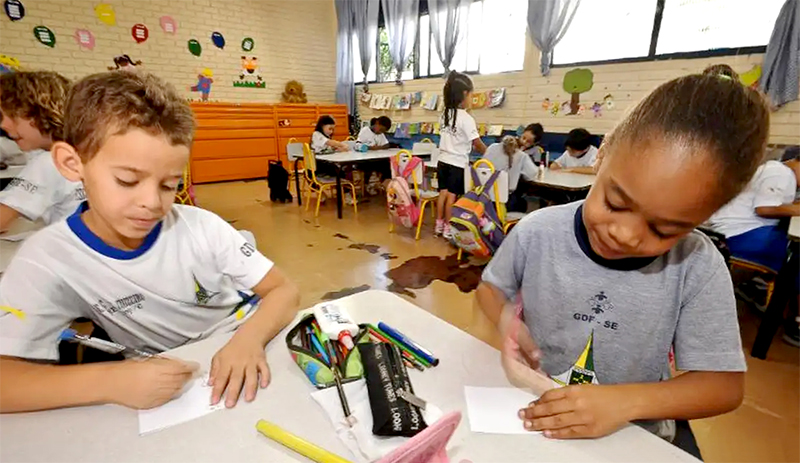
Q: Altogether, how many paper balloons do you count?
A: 9